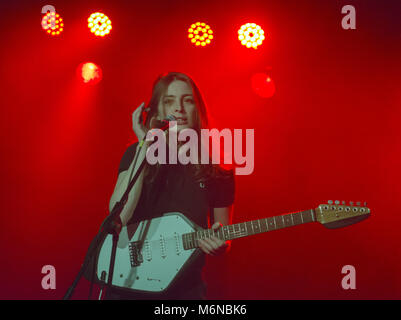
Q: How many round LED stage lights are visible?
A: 4